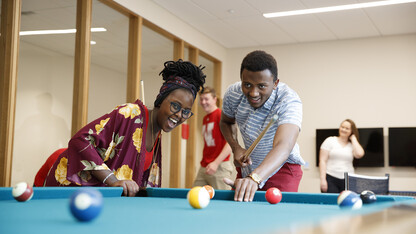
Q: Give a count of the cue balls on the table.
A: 0